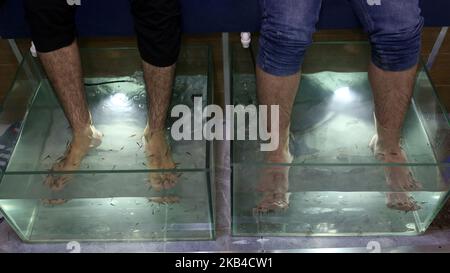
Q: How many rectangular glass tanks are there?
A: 2